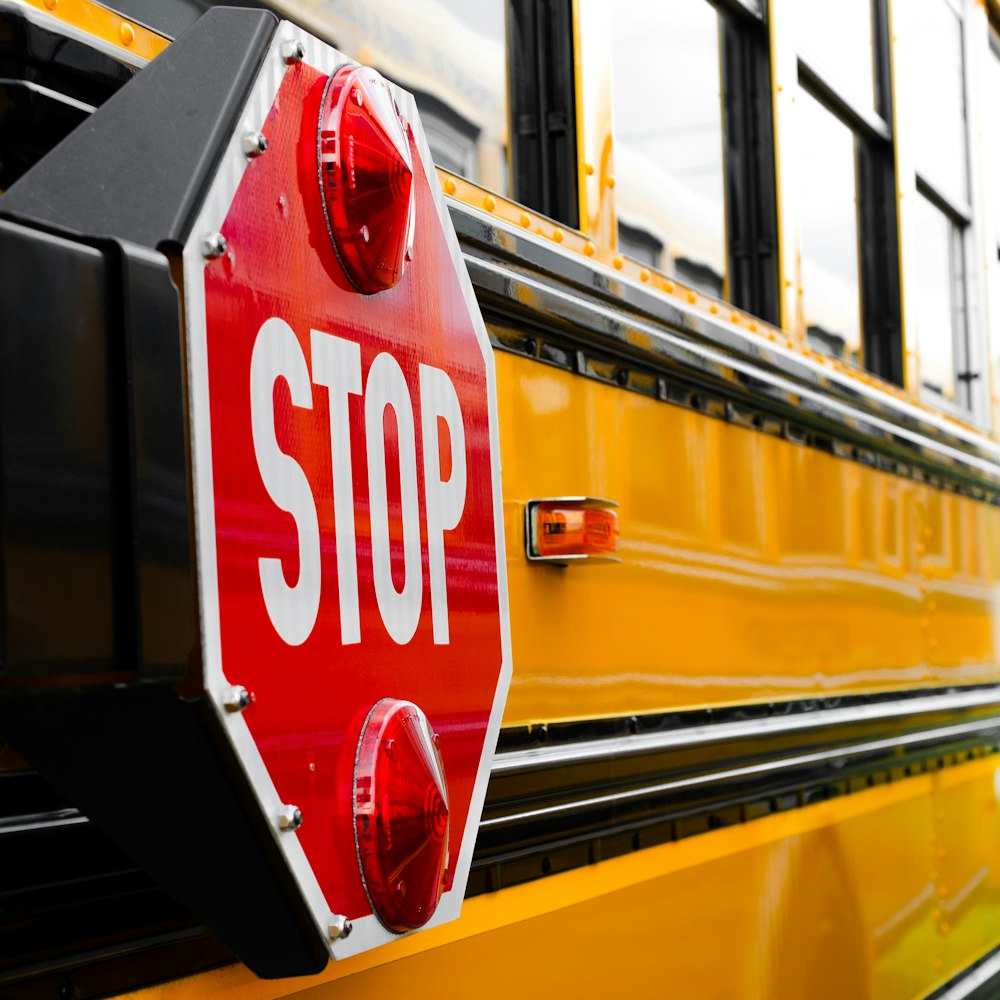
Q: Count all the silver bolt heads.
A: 6